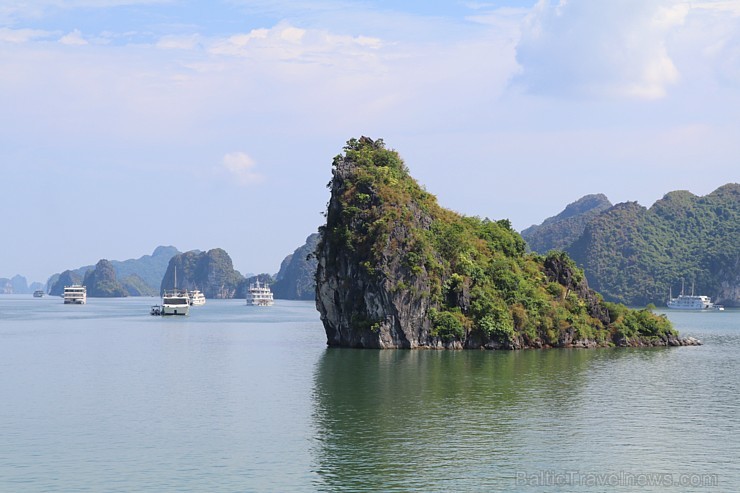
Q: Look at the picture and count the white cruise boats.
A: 5